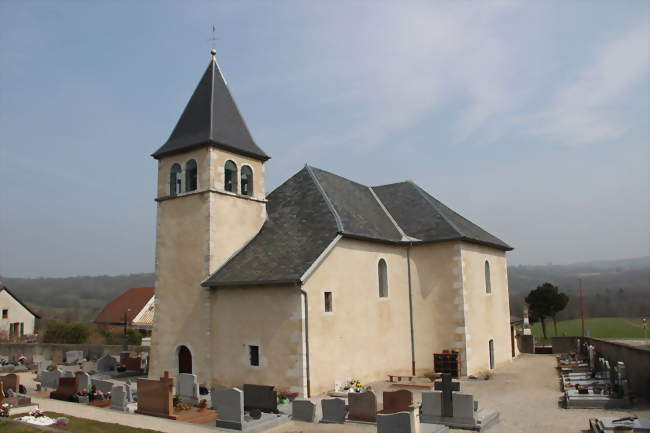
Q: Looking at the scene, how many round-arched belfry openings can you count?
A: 4